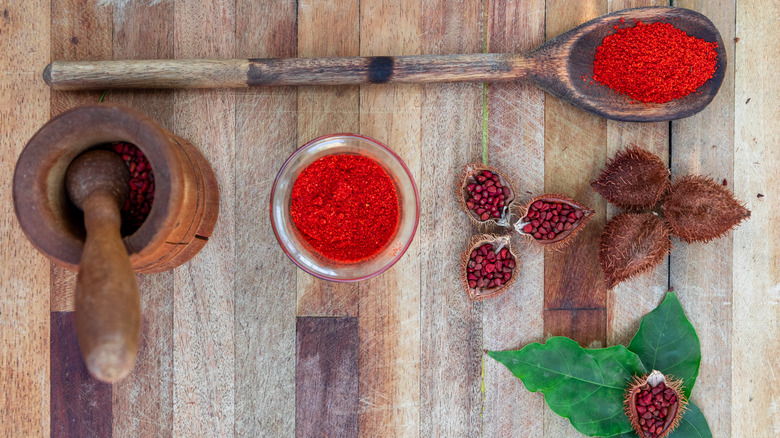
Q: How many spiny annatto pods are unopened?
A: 3